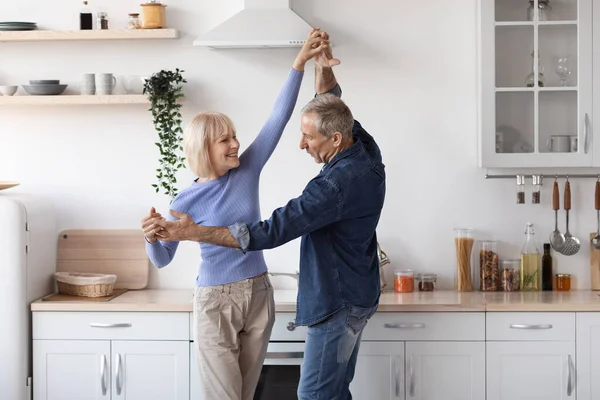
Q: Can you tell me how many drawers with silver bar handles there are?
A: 3